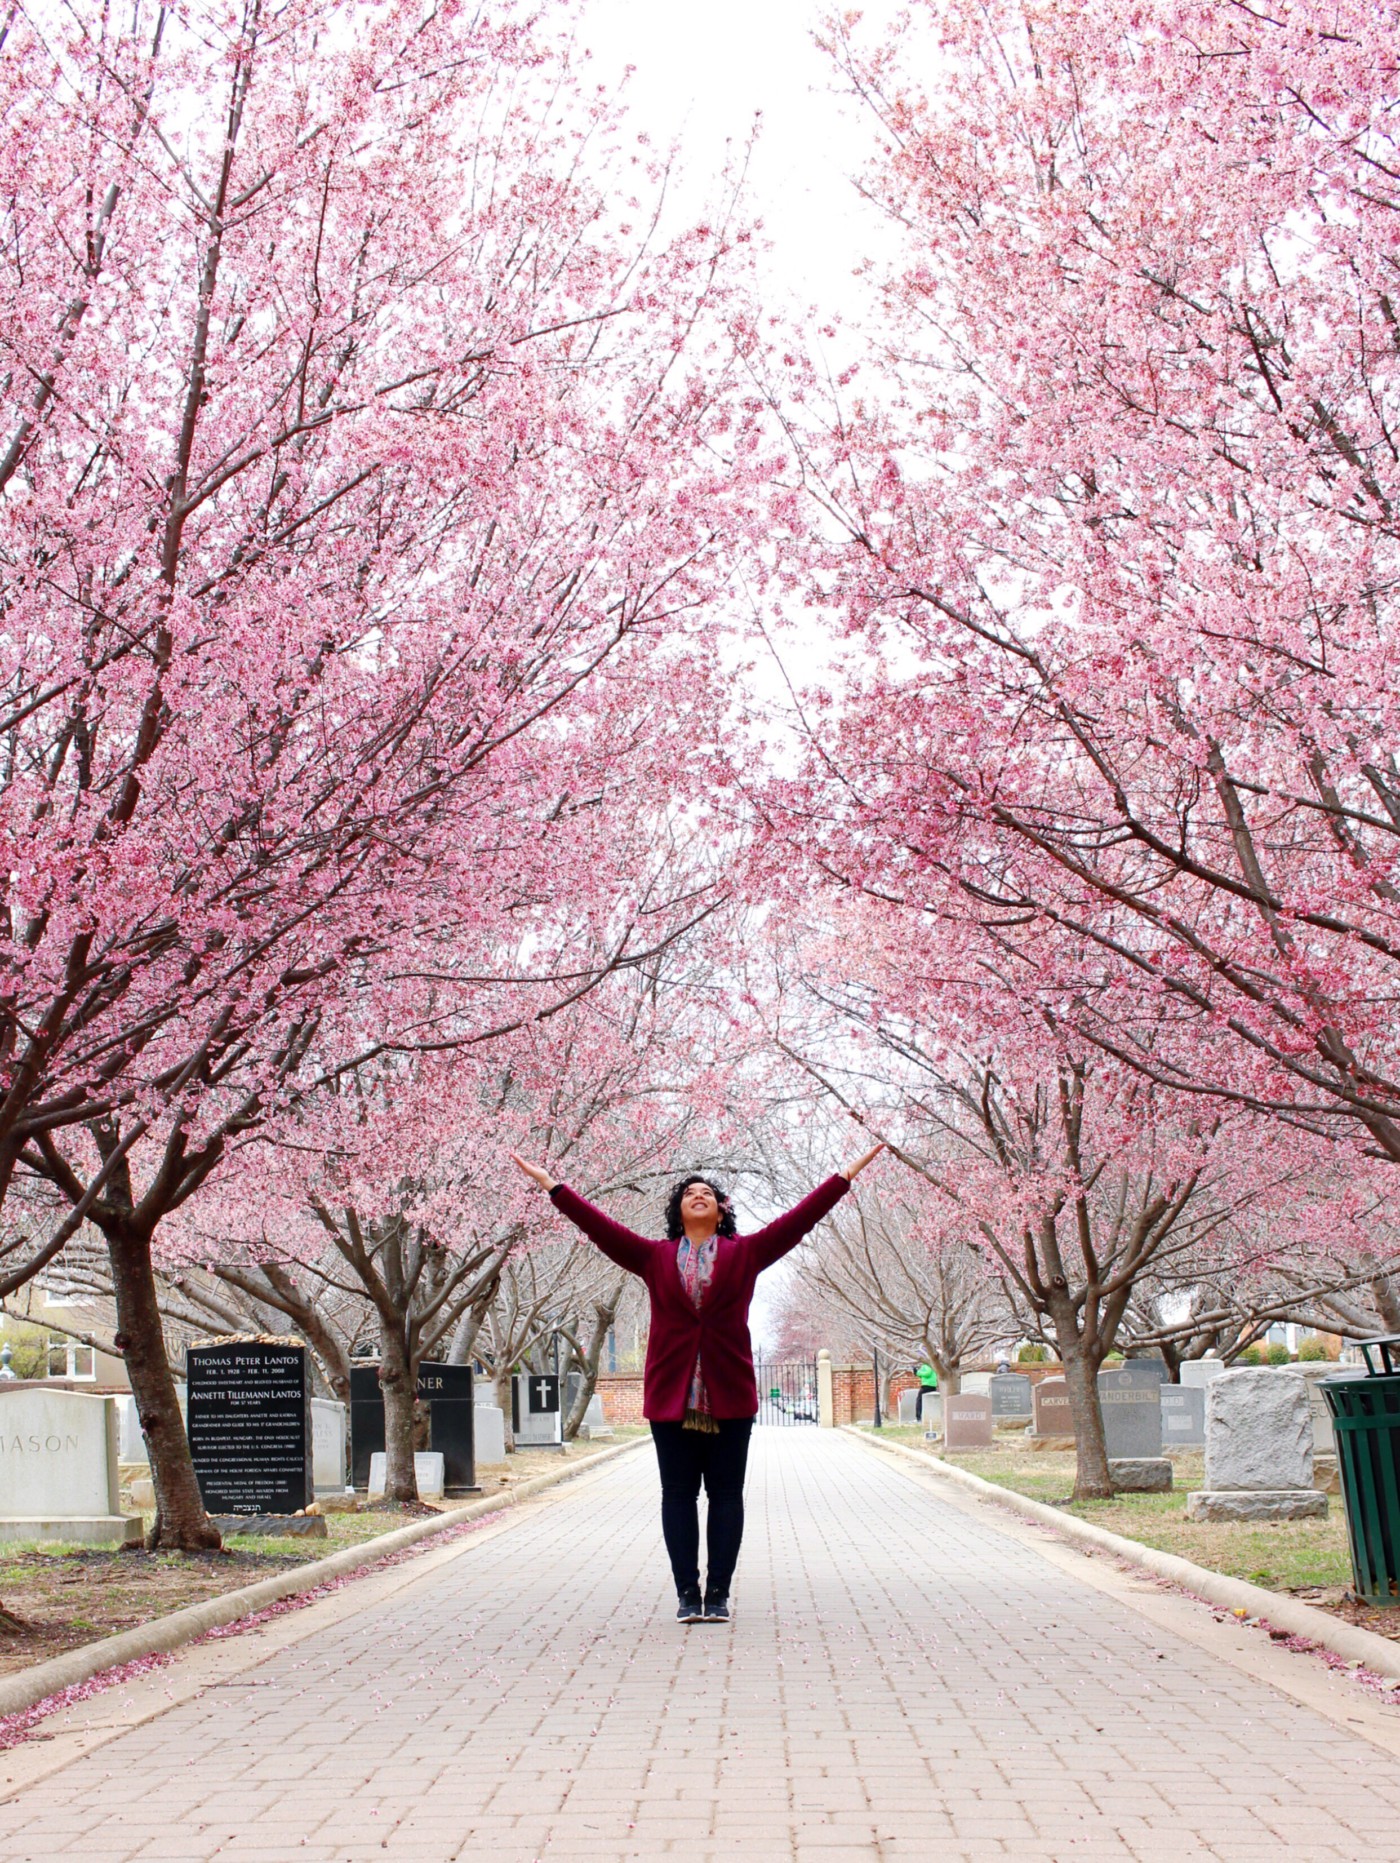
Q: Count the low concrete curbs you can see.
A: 2